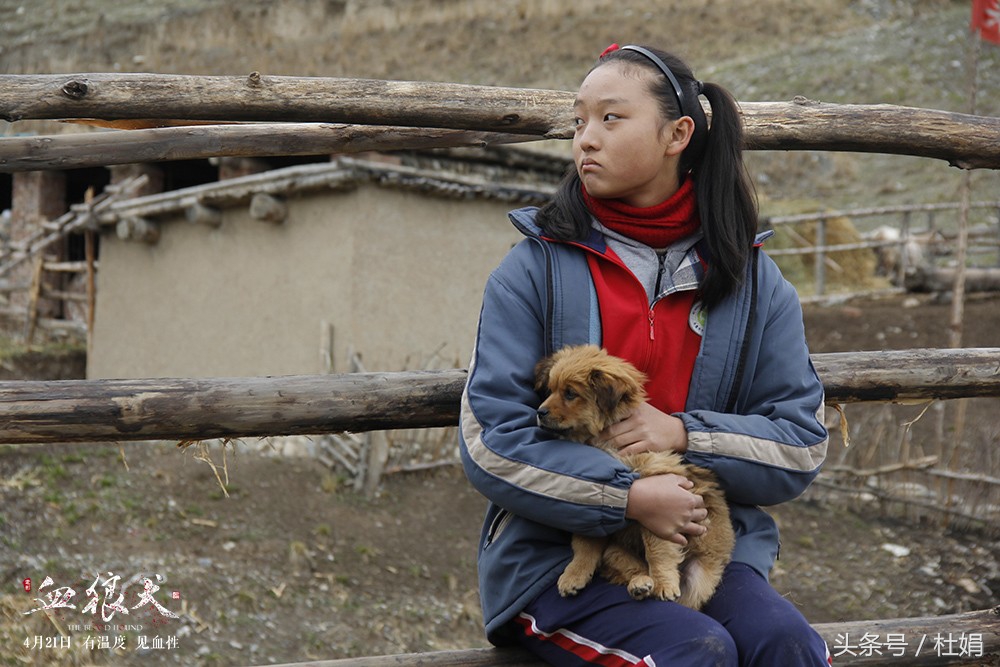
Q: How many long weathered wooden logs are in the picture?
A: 4